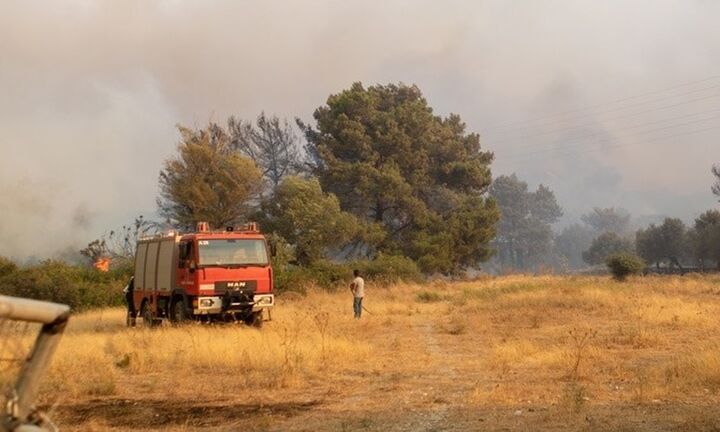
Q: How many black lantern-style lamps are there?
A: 0